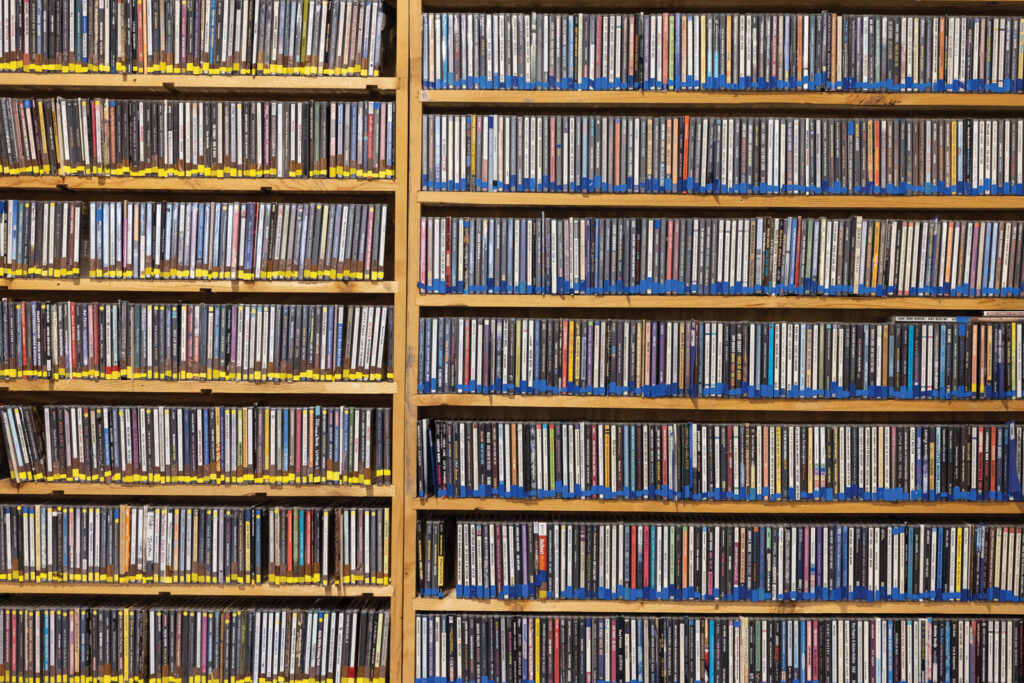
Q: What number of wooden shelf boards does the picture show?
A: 12